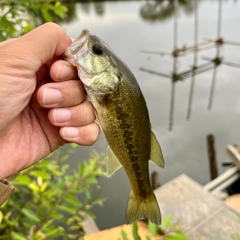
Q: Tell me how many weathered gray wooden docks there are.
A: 1